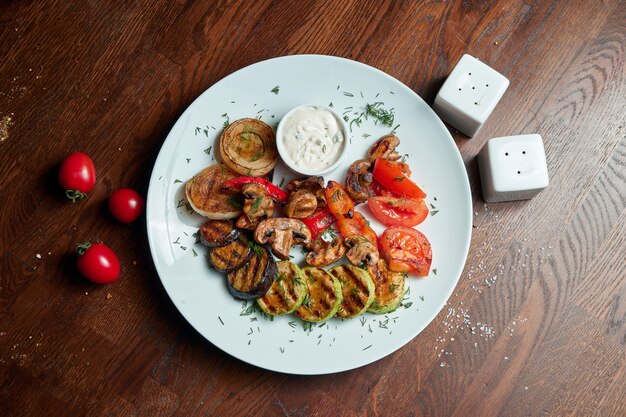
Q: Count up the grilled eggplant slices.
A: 3